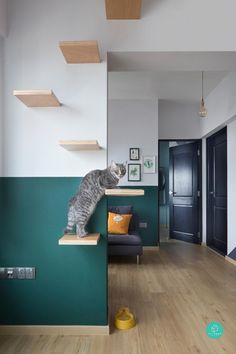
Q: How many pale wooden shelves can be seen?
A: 6